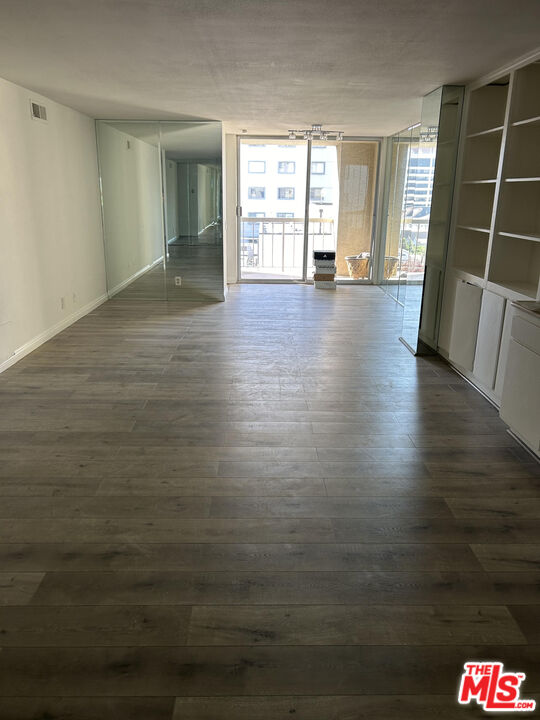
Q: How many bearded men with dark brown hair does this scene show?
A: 0